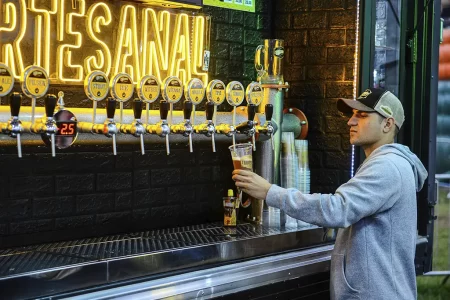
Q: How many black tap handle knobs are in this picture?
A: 10